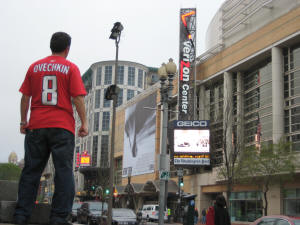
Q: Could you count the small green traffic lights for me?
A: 3